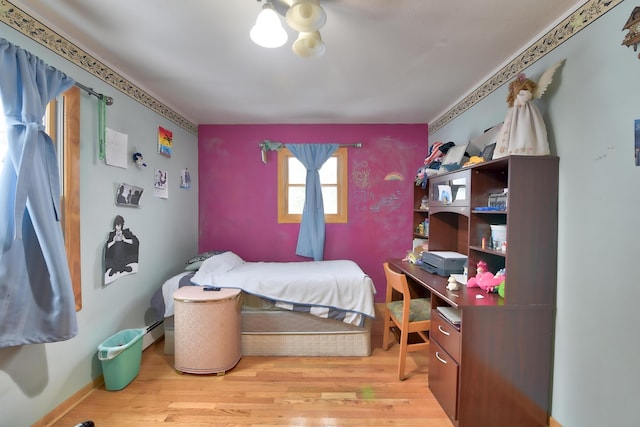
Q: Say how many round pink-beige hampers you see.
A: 1